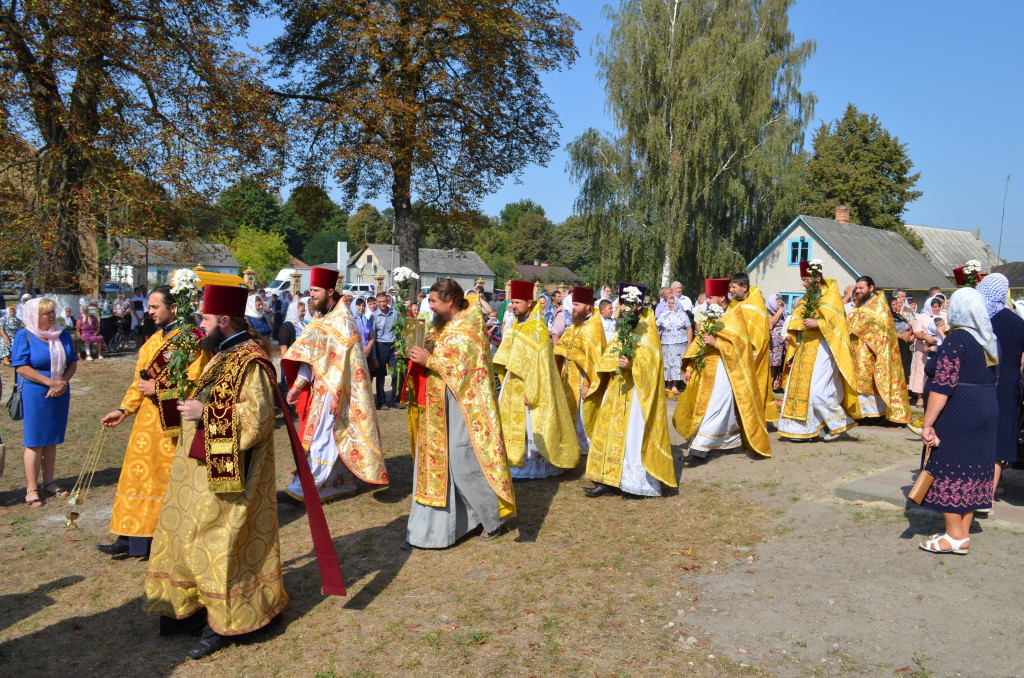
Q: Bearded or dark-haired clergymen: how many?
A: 11